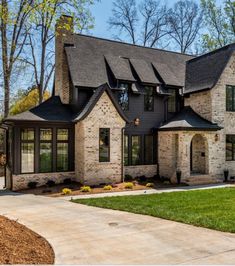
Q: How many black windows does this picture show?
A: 12